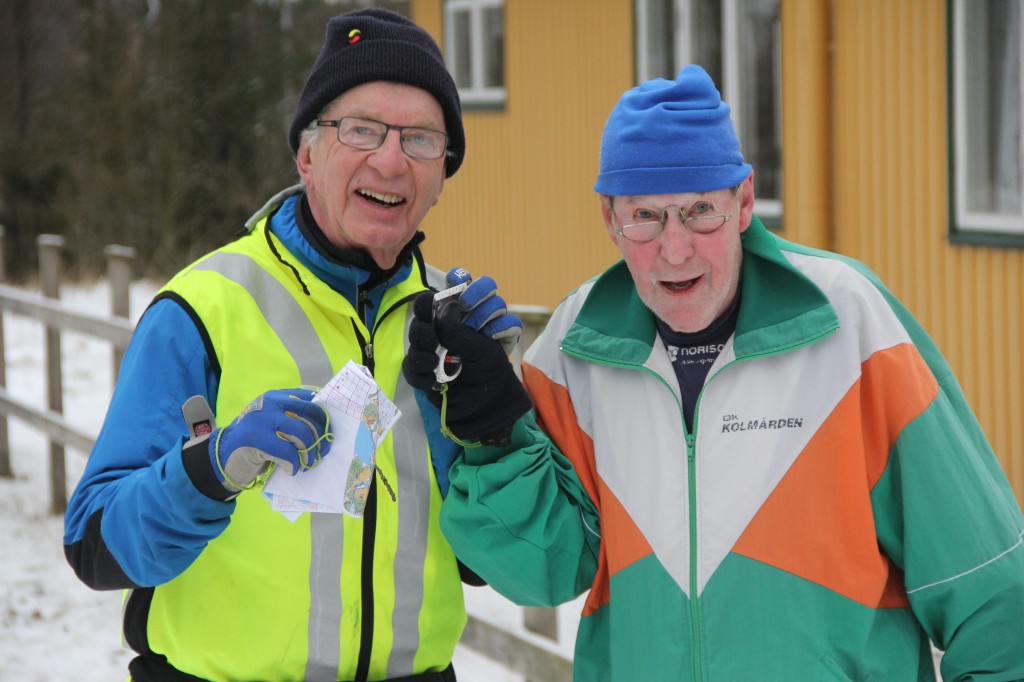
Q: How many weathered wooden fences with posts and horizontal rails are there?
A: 1